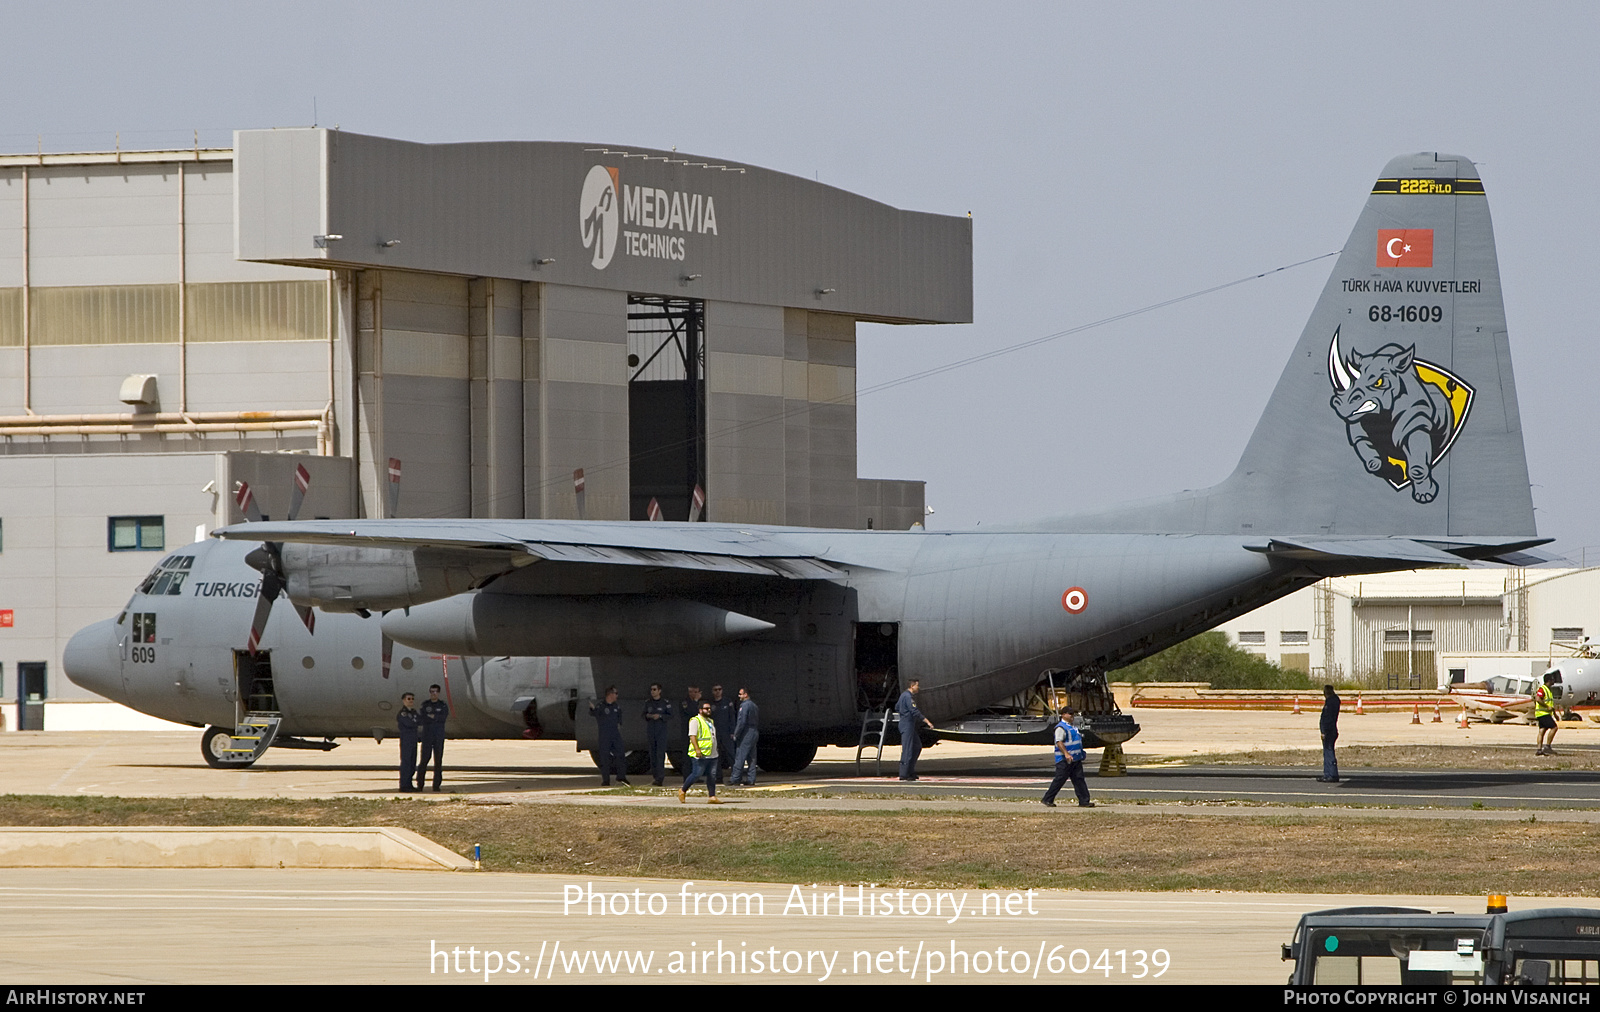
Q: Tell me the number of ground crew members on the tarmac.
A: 12